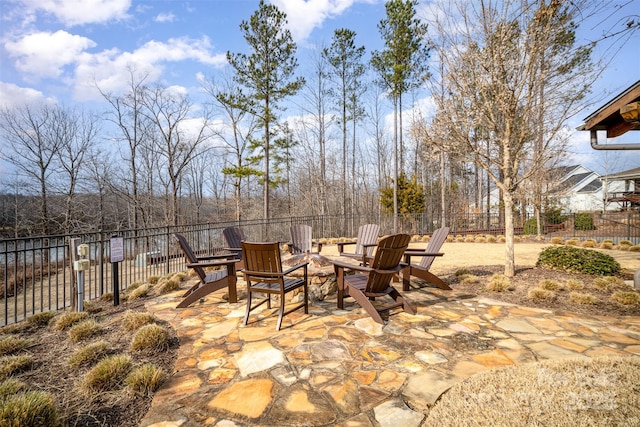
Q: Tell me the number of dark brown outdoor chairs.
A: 7